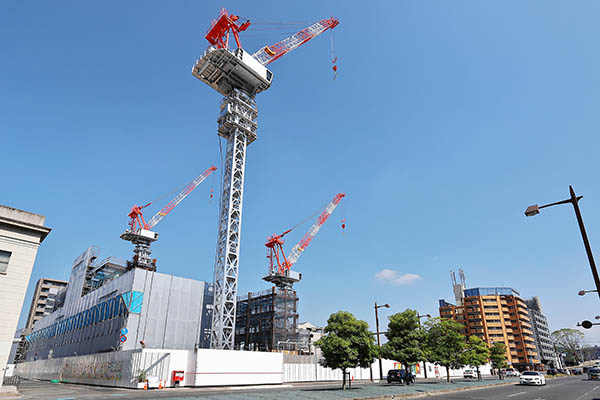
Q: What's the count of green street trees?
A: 5